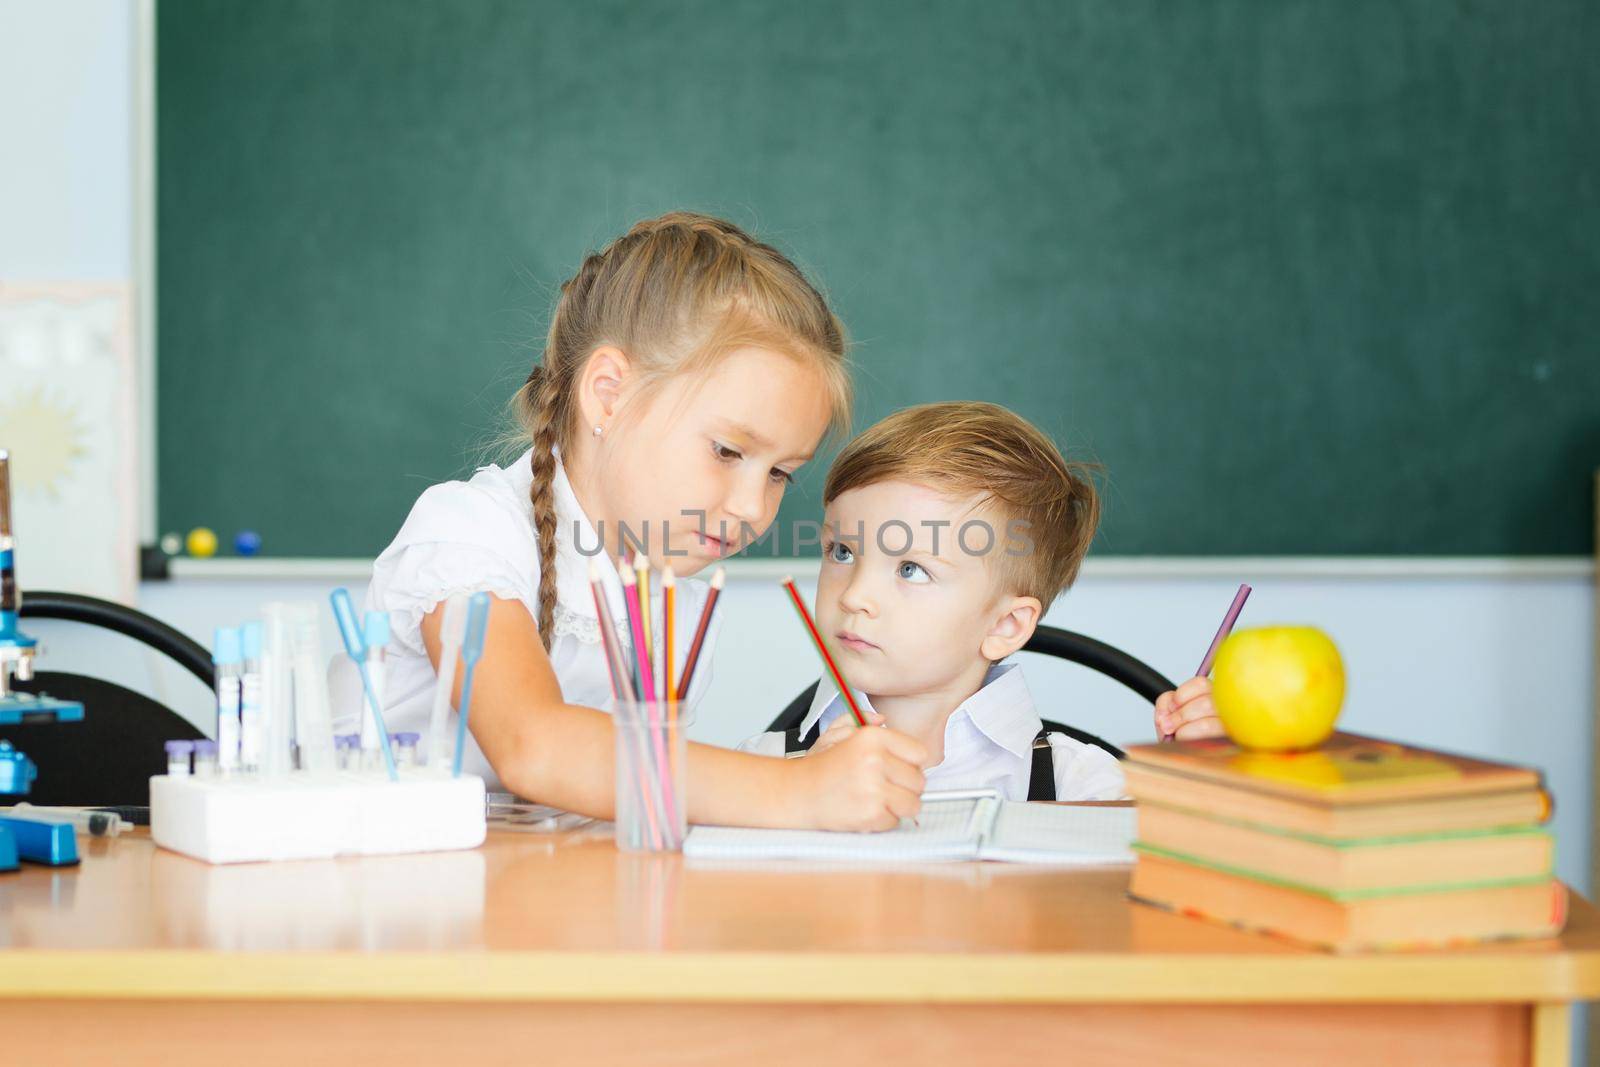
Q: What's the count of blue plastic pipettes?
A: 2